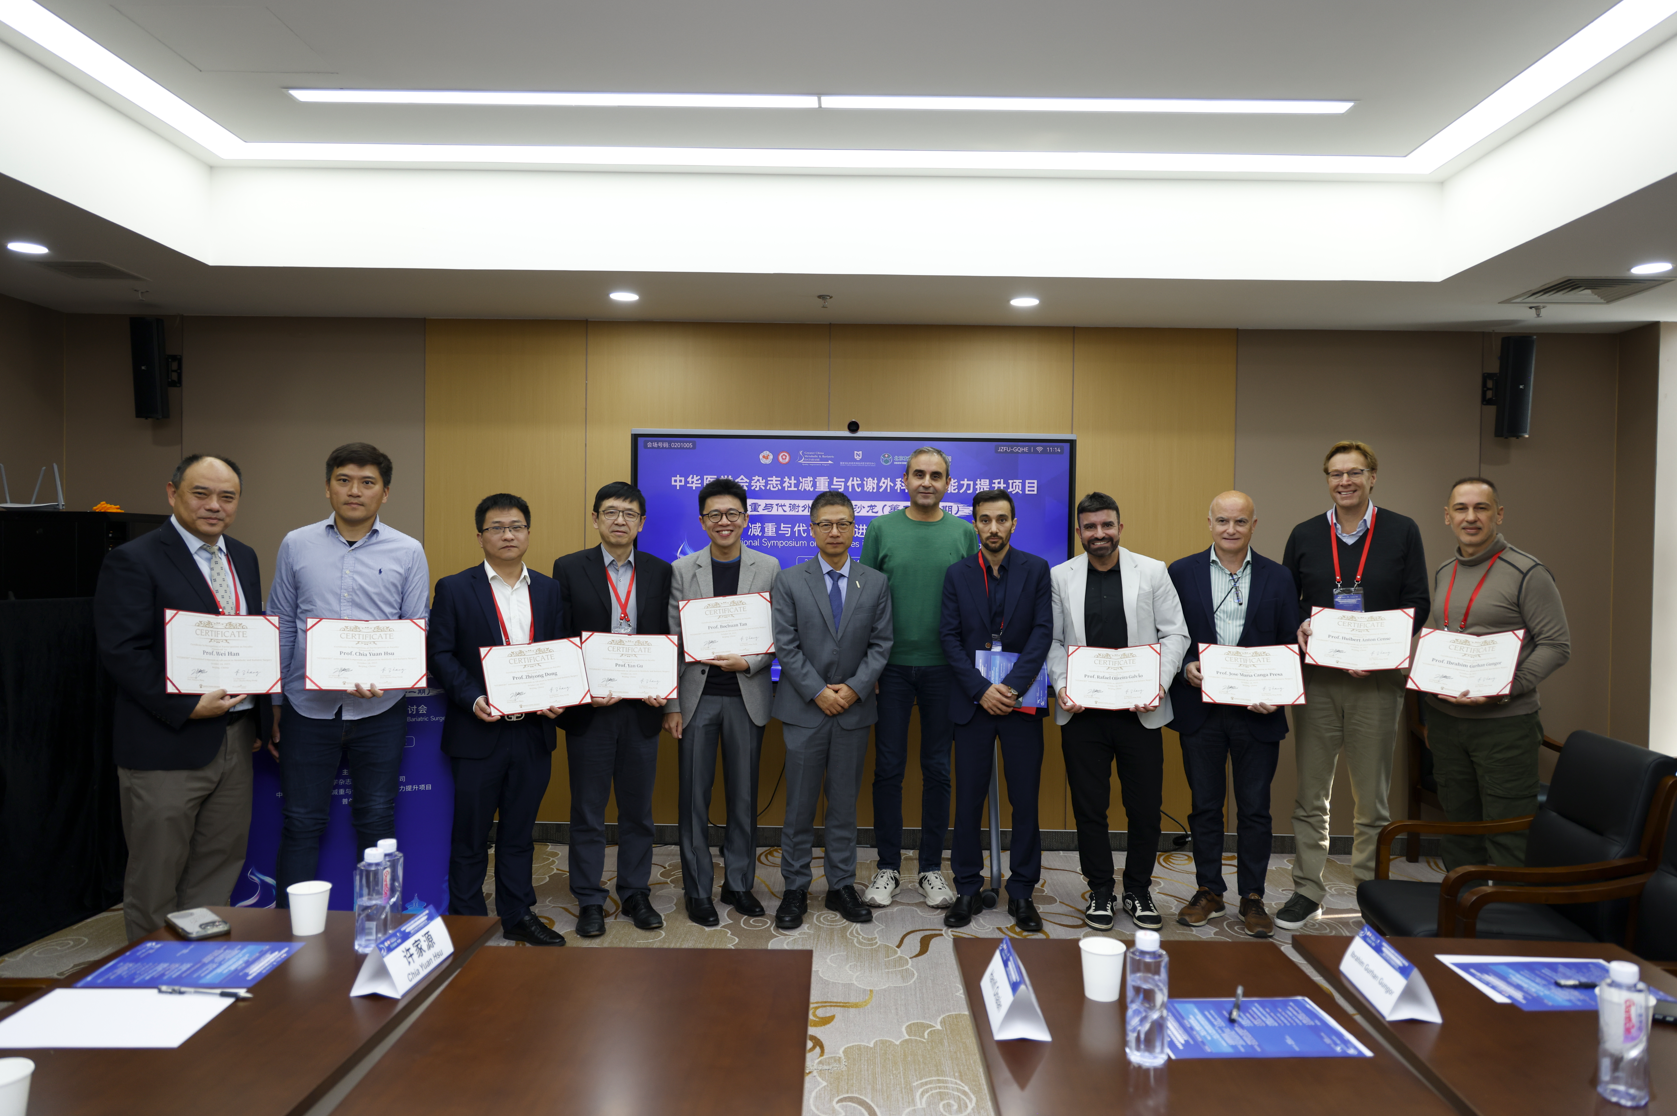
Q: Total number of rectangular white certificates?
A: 9